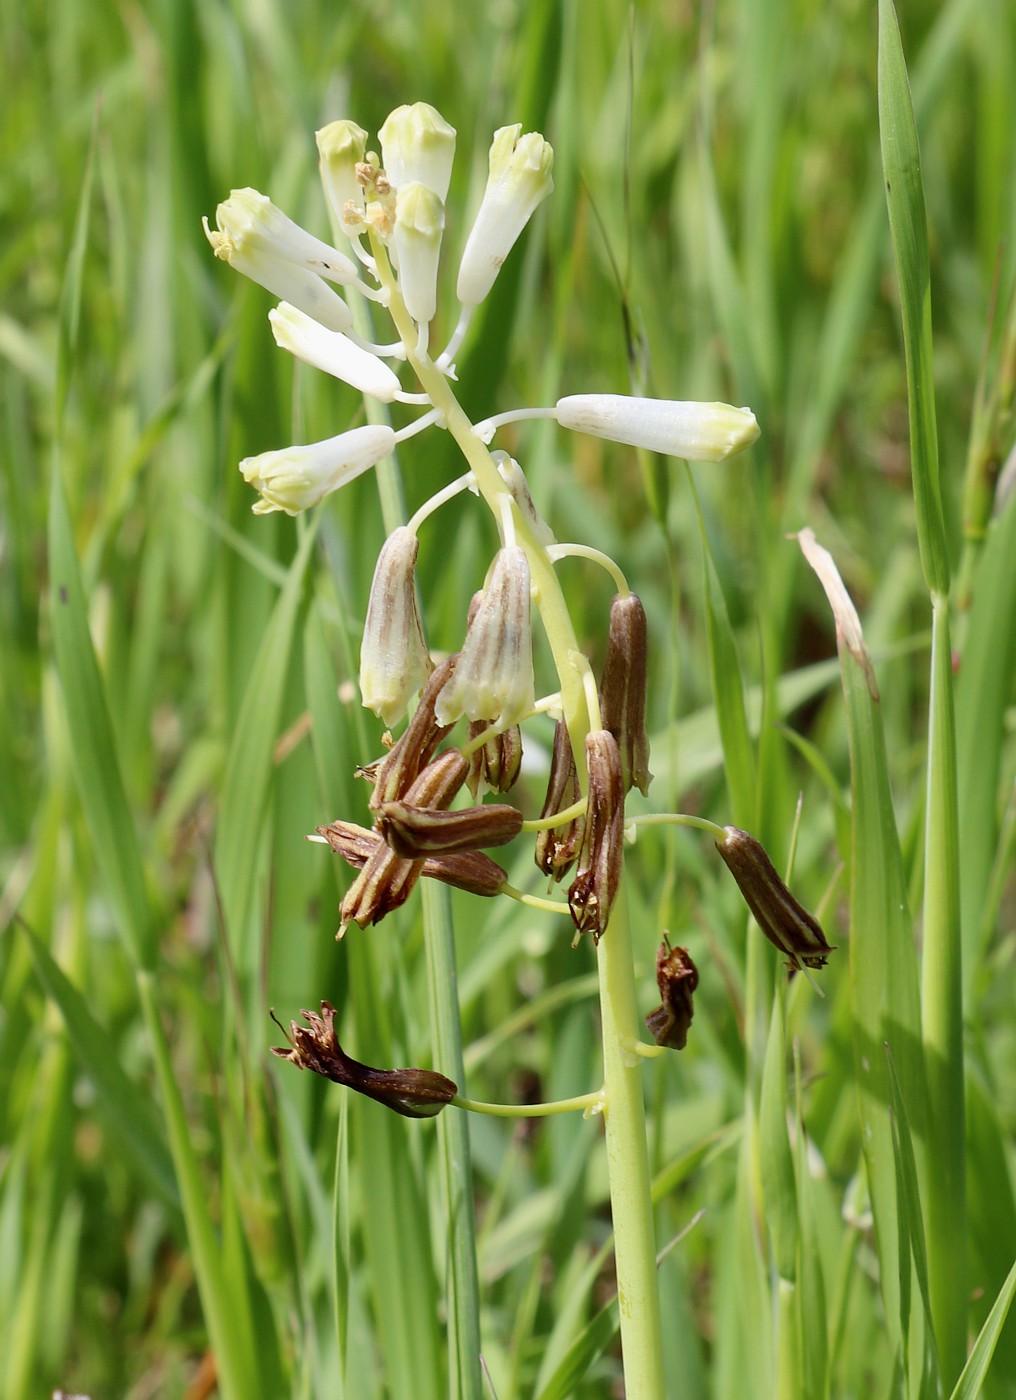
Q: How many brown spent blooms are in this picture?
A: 11